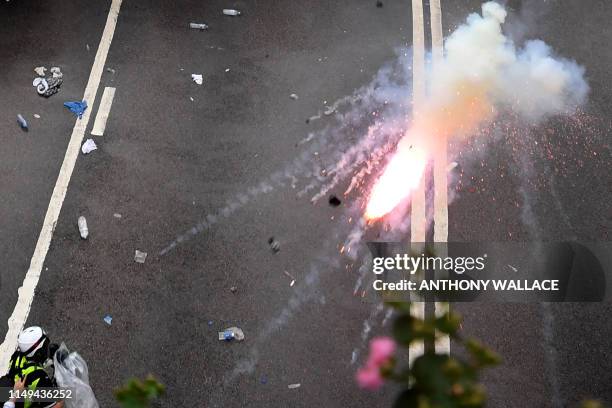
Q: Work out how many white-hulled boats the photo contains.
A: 0